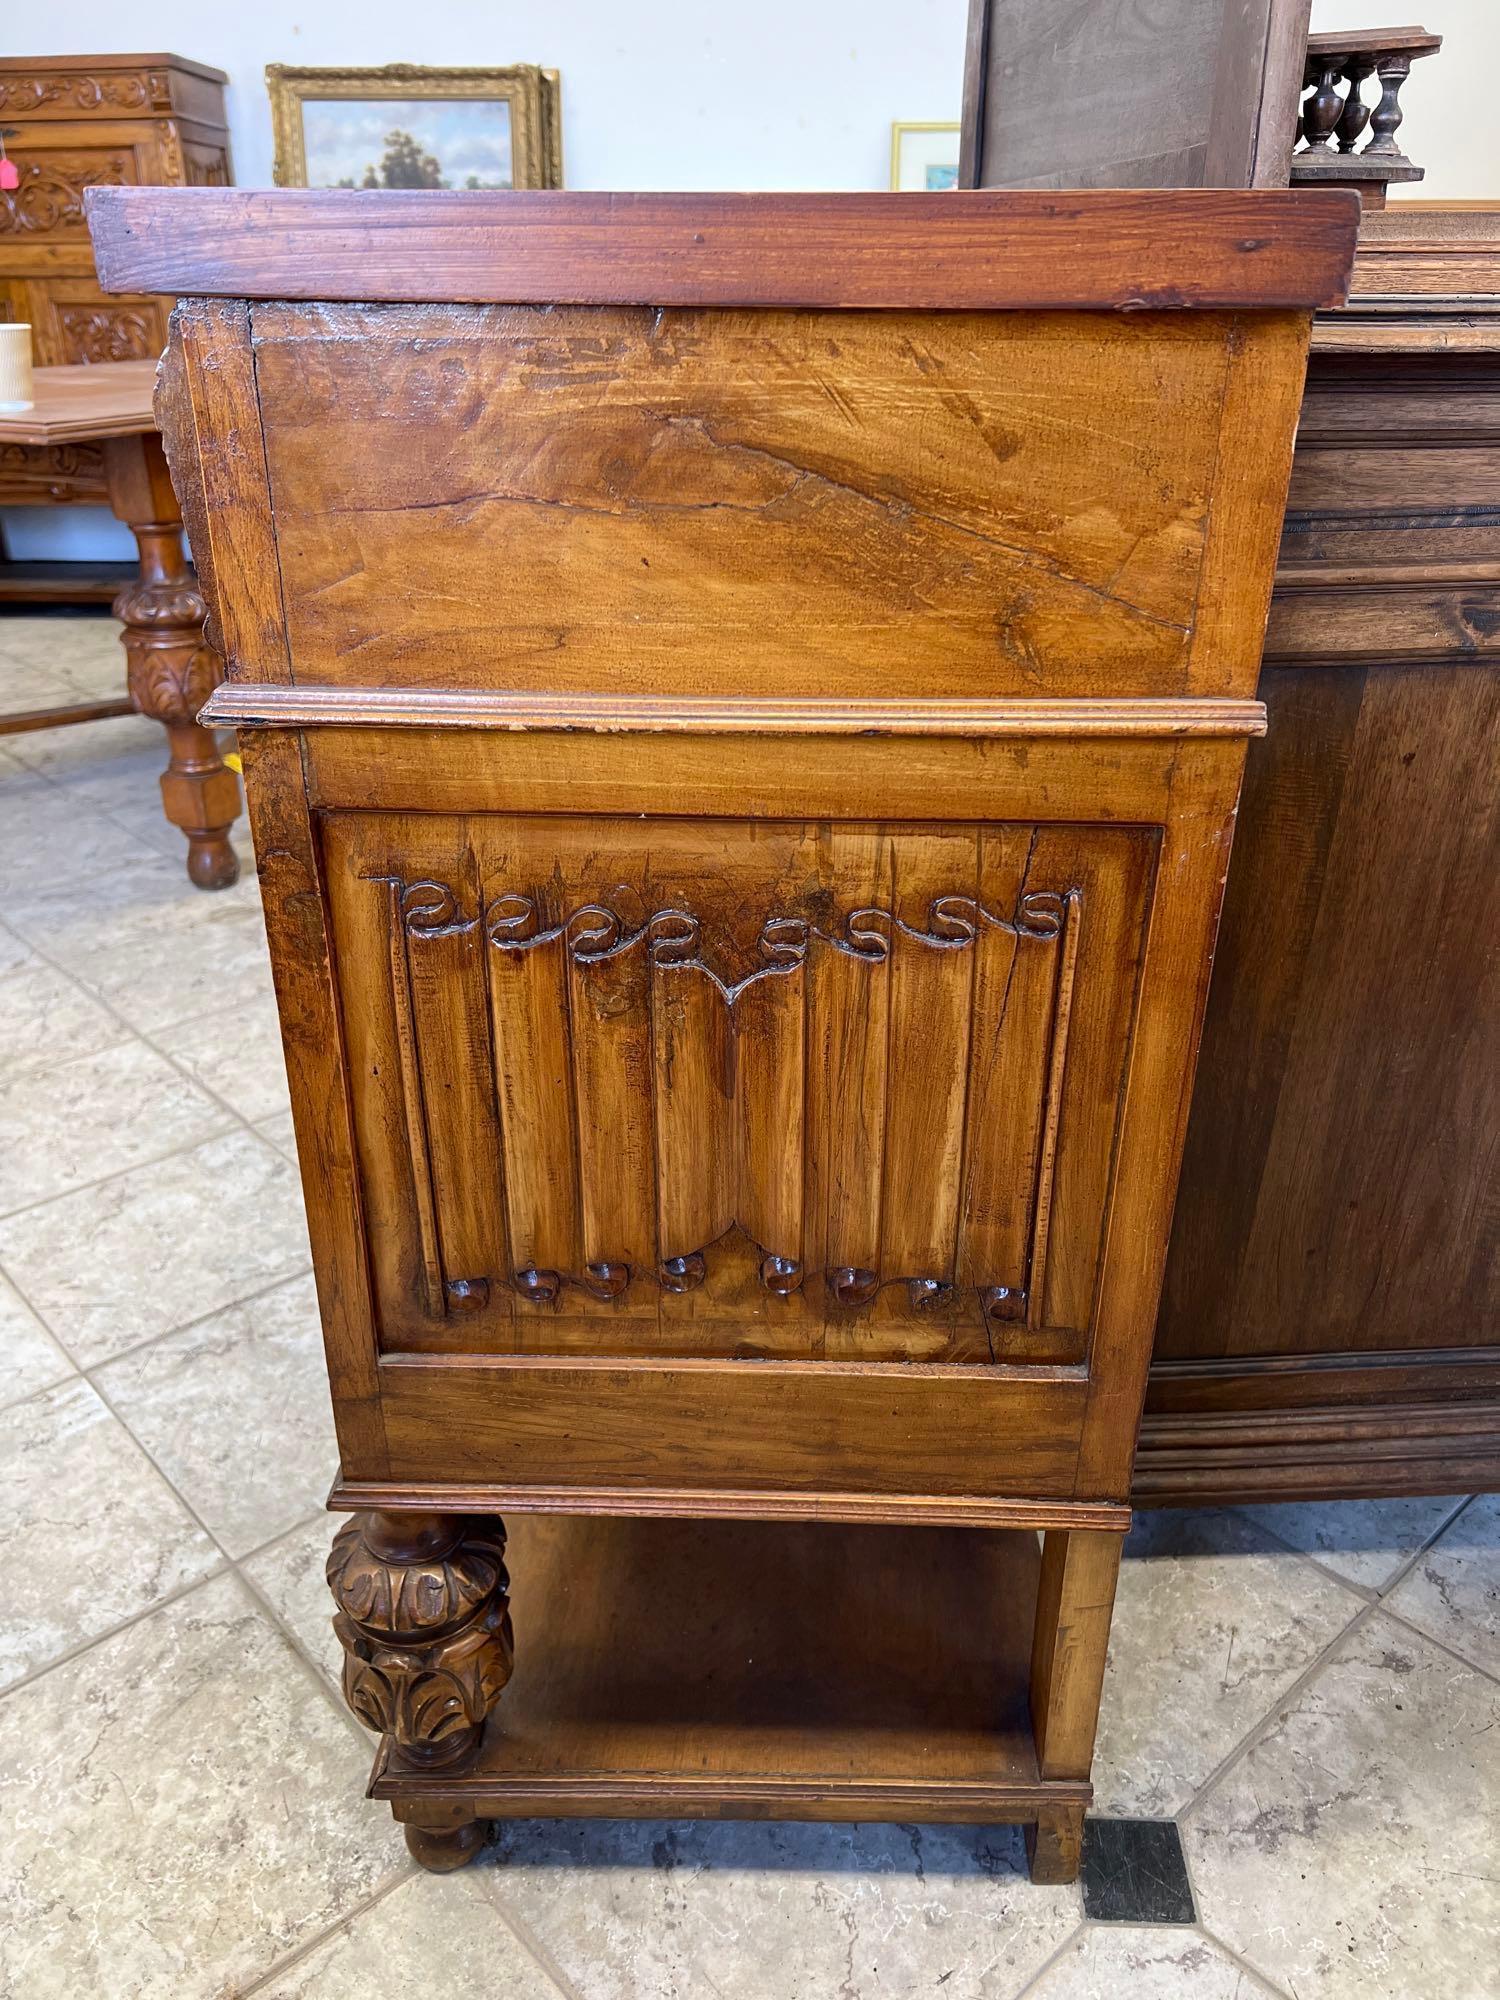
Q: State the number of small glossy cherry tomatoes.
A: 0